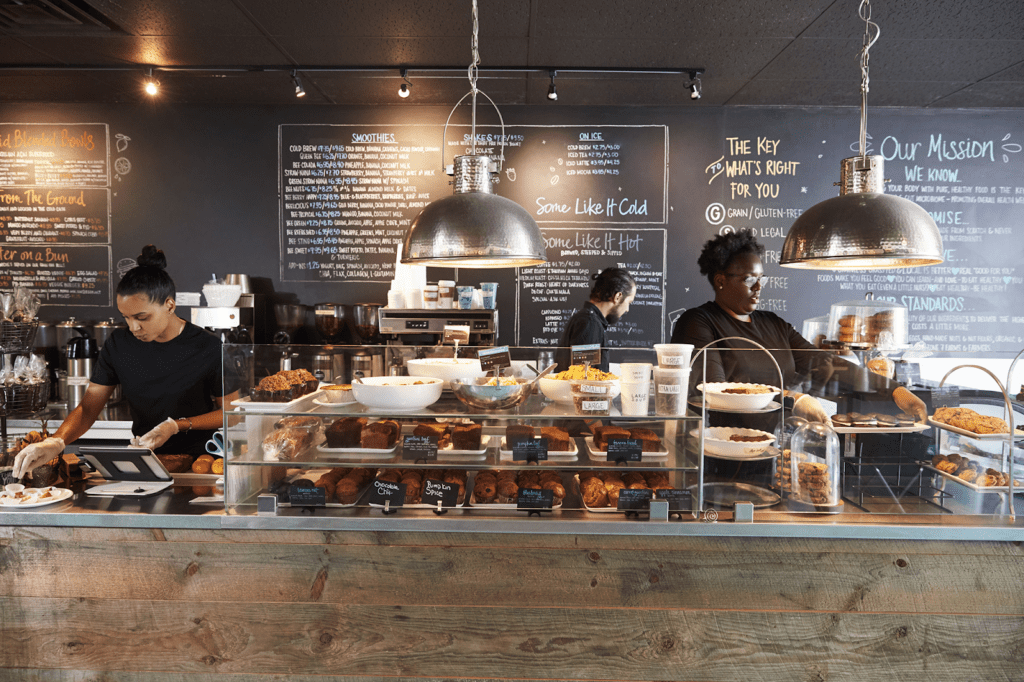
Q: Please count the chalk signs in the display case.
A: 9